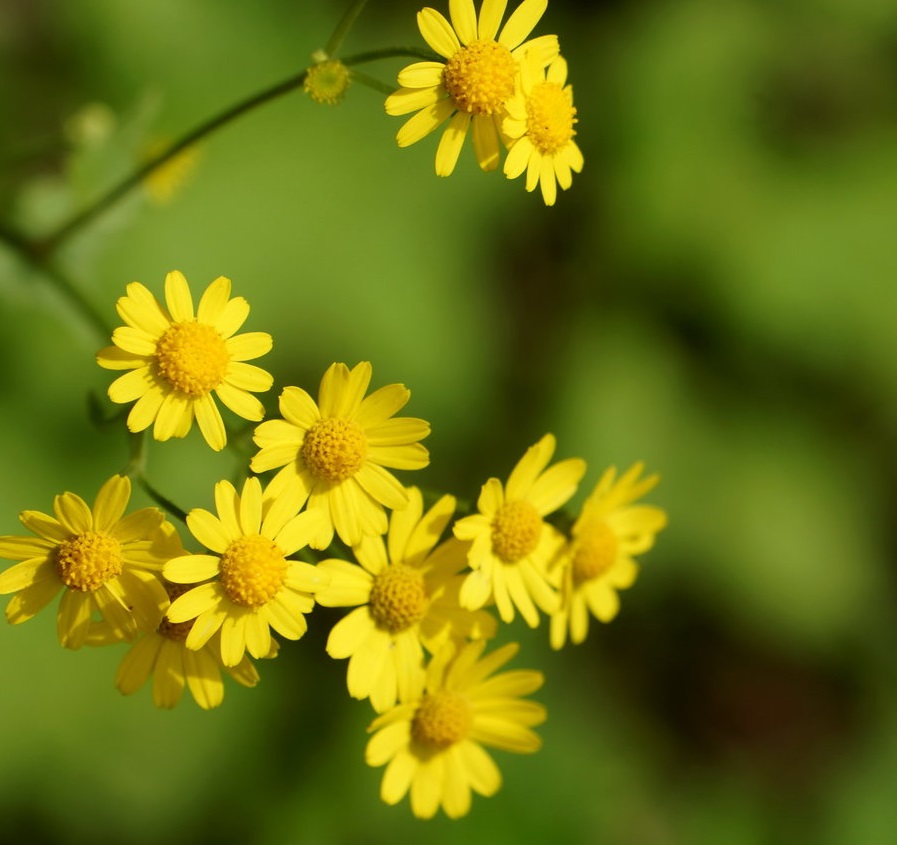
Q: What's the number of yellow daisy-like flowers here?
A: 11